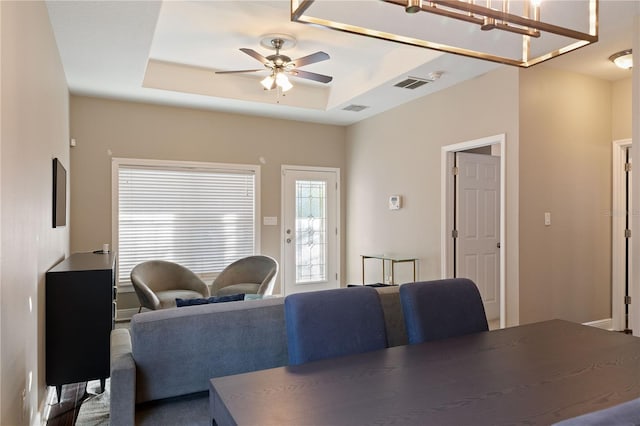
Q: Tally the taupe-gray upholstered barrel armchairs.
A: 2